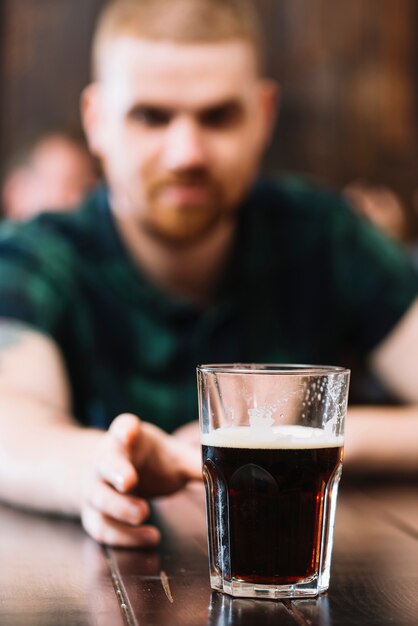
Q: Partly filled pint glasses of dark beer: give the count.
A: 1